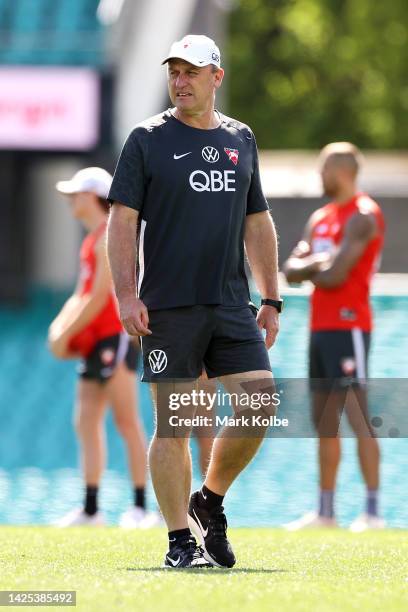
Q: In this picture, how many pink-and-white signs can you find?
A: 1